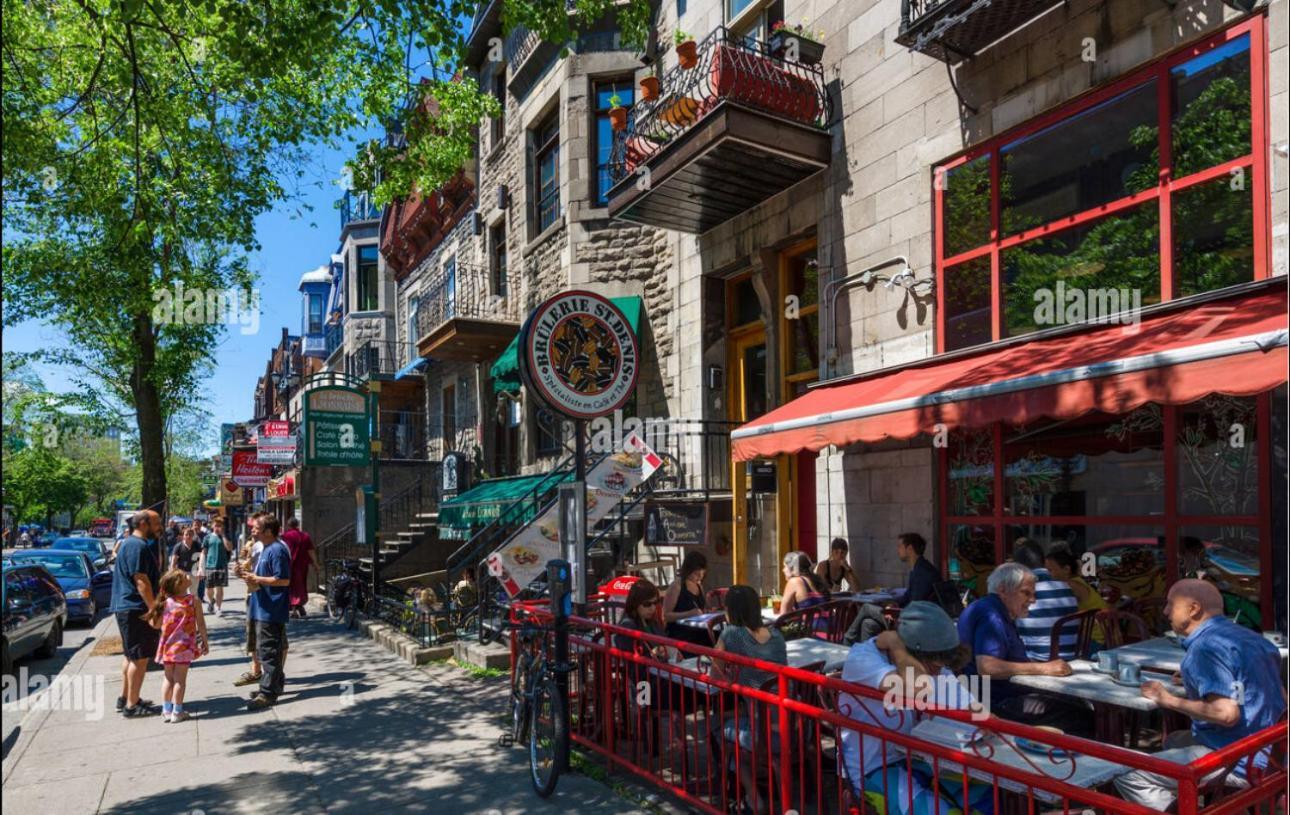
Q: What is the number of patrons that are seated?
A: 11